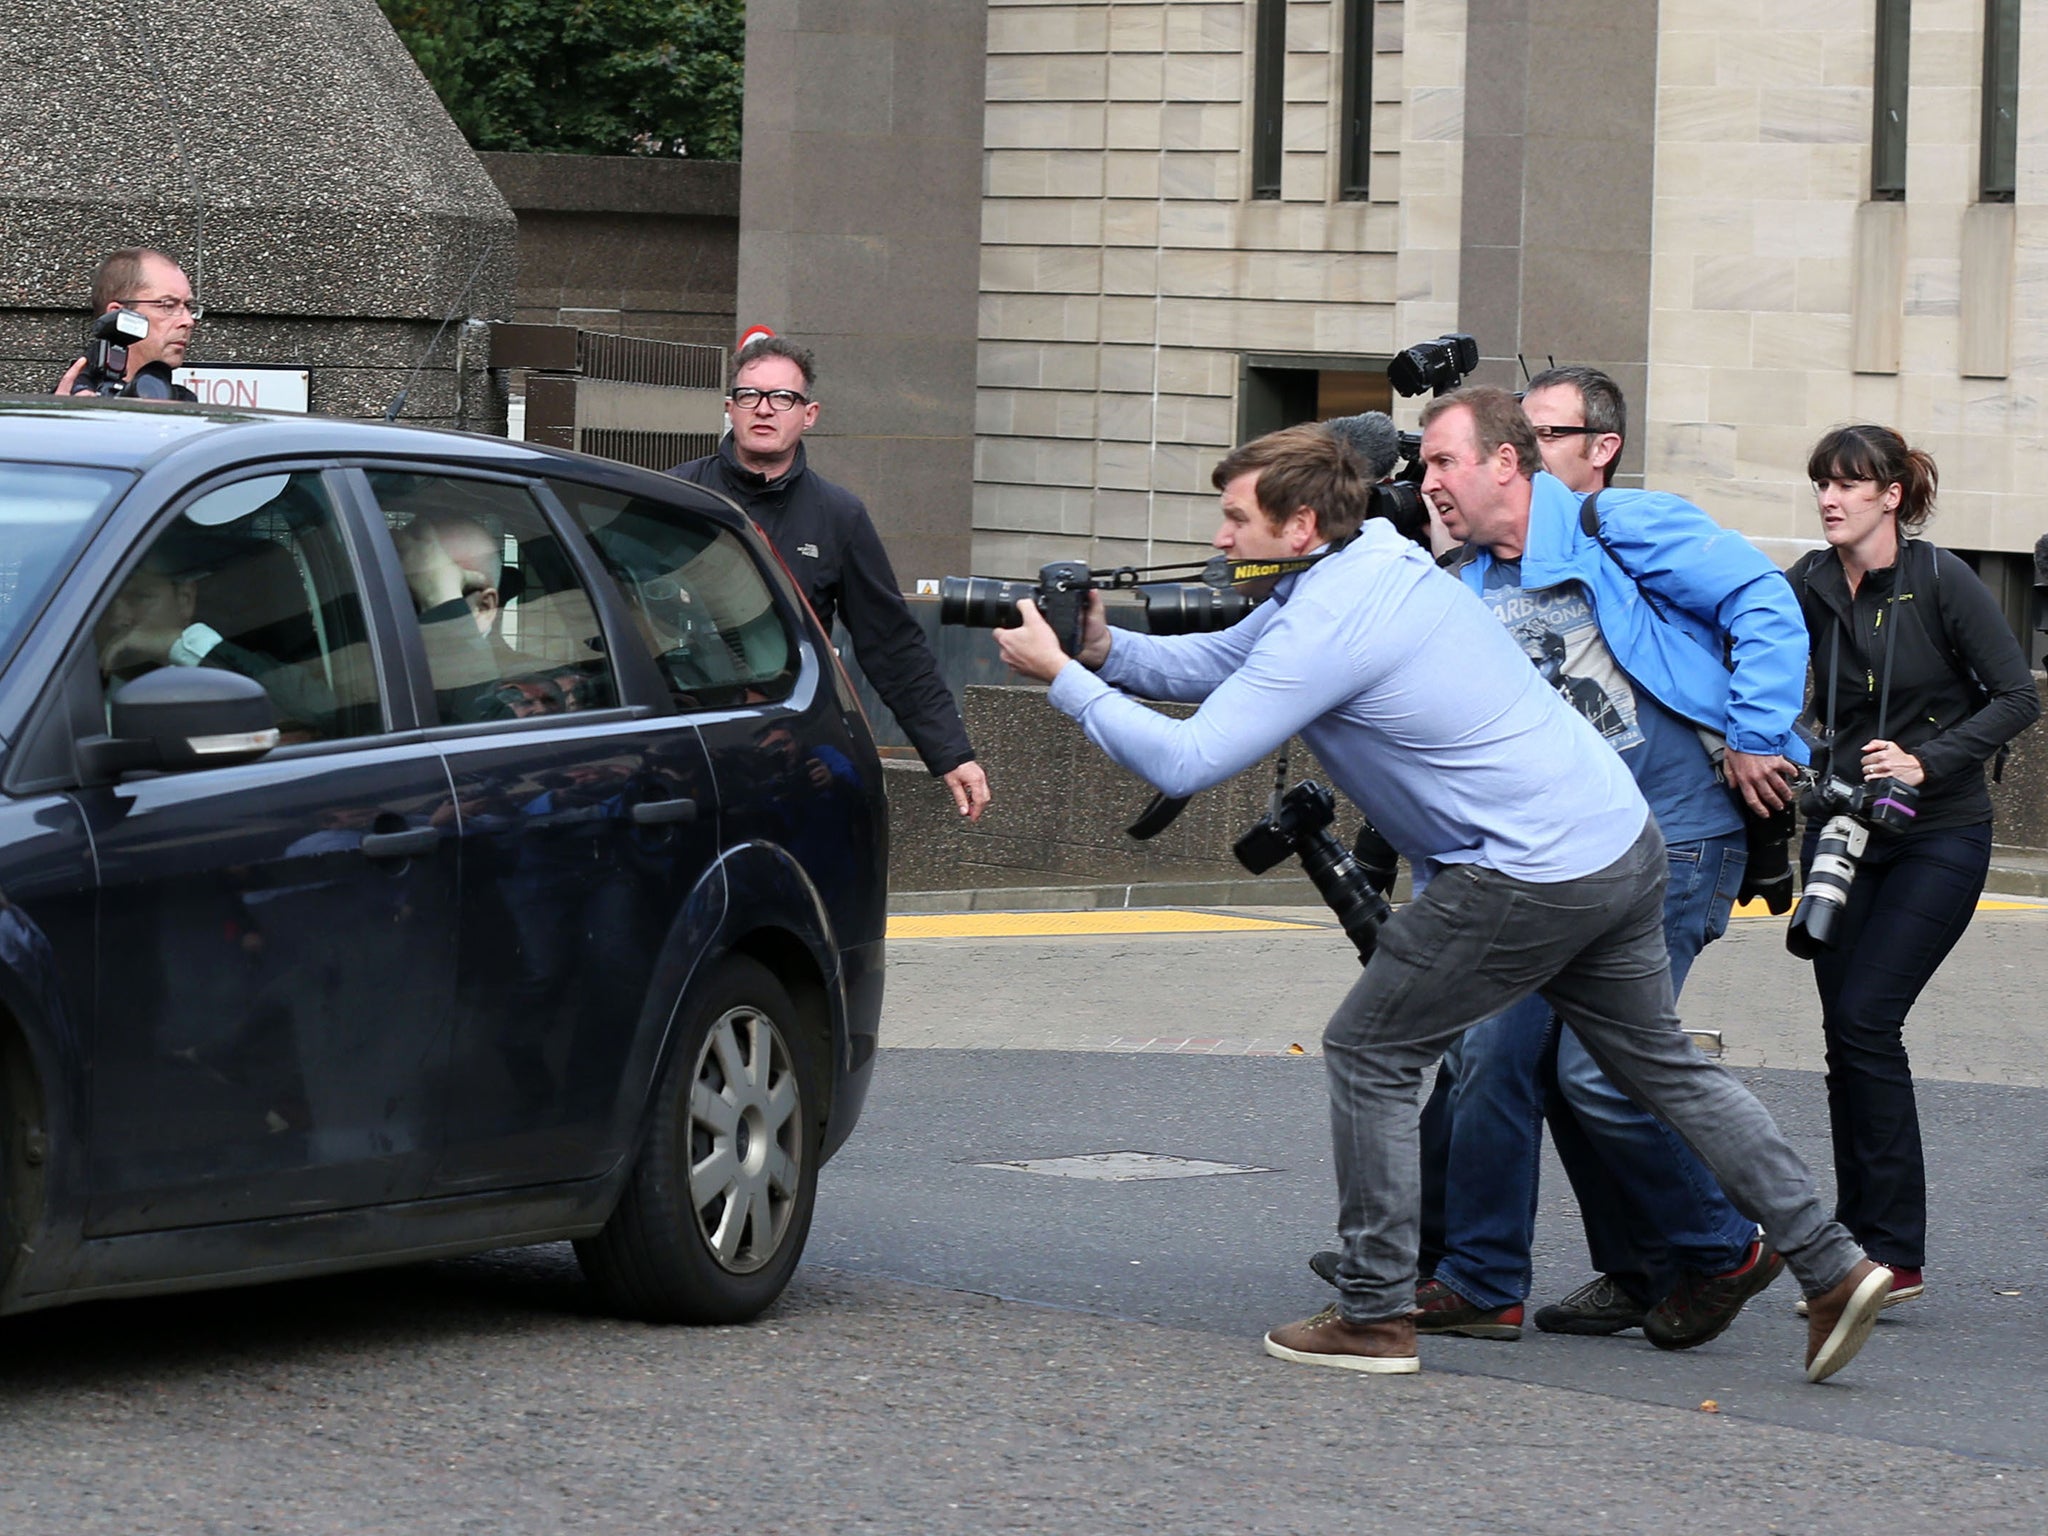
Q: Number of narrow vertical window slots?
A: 4